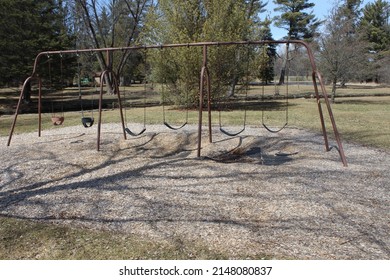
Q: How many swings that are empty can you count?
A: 6